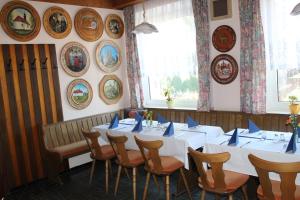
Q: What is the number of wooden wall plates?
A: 10